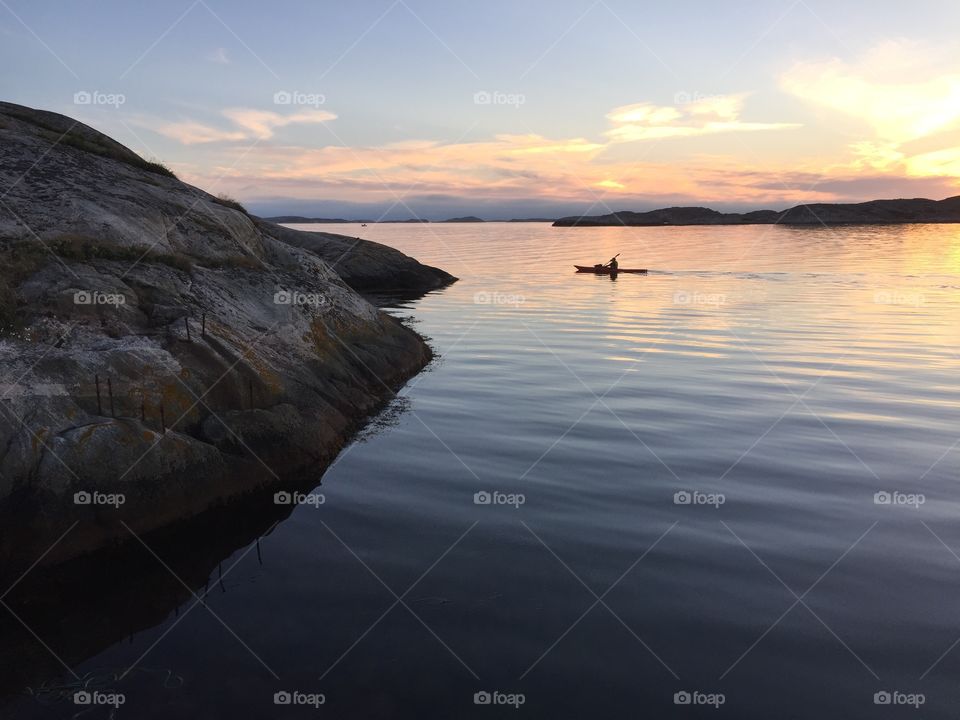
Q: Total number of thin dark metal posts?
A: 7